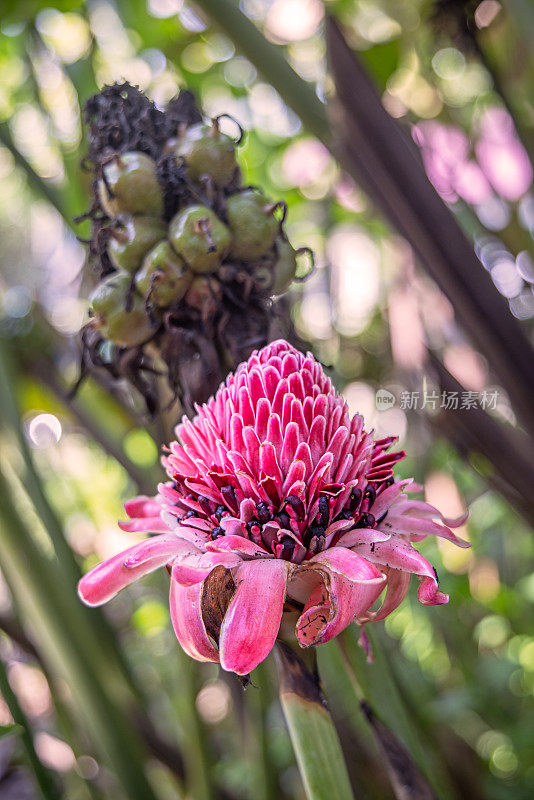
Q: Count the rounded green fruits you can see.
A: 8